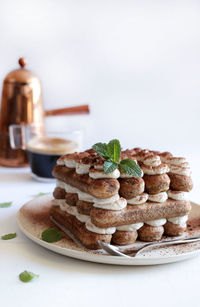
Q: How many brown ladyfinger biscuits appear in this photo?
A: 12